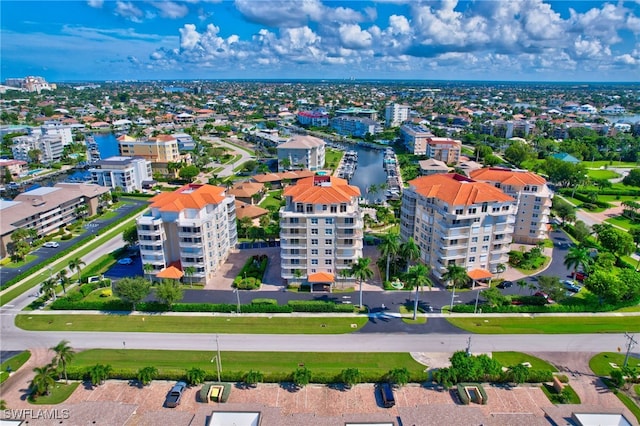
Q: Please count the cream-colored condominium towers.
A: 4